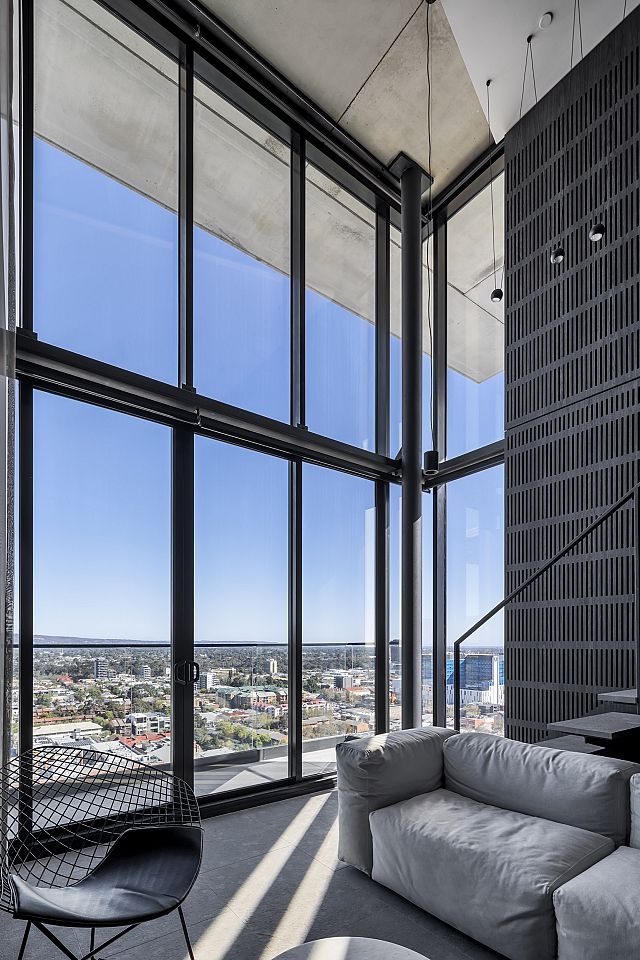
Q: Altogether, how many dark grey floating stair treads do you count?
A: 3